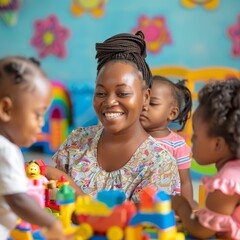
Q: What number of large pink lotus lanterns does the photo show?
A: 0